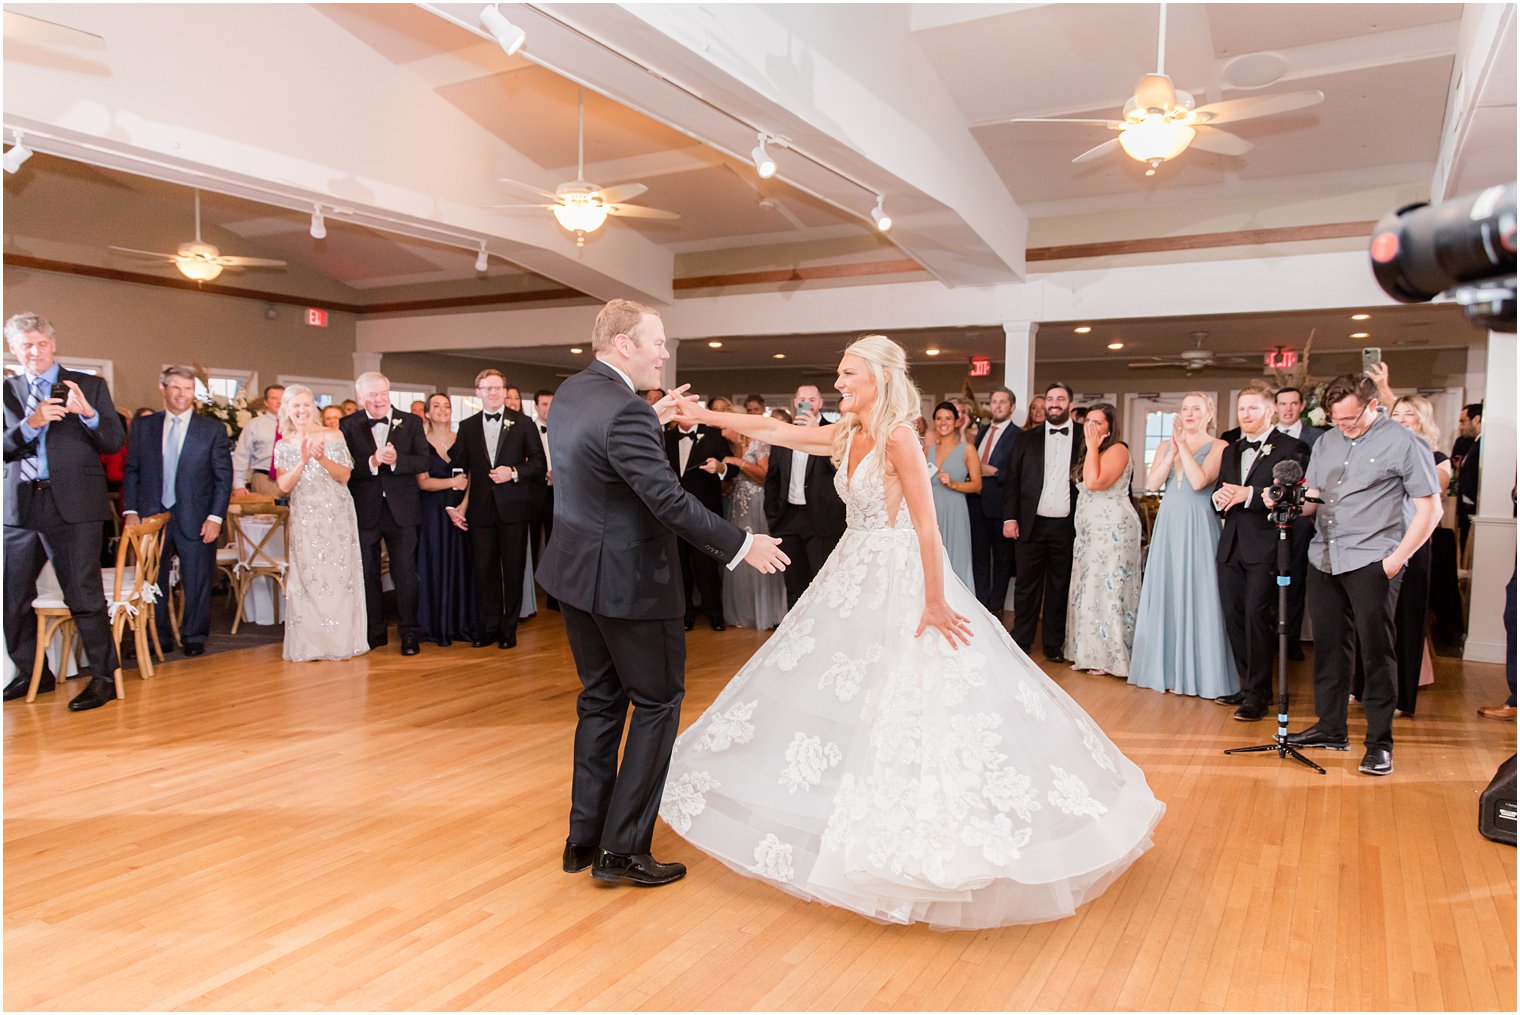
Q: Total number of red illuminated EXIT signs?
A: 3